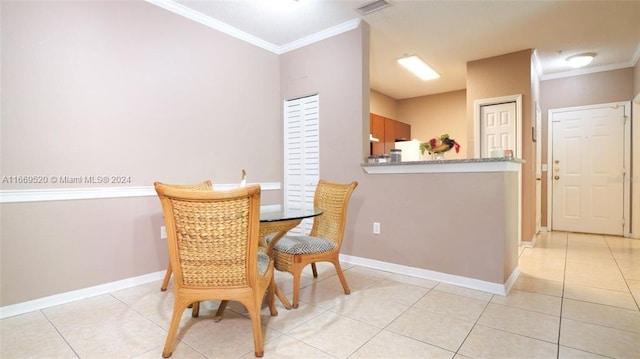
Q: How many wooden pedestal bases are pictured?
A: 1